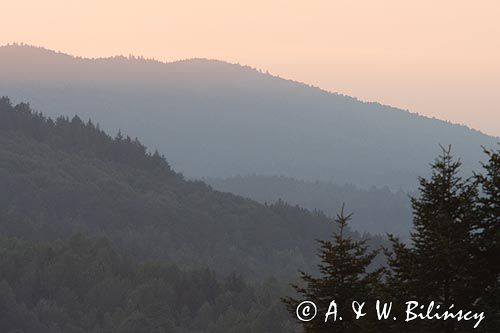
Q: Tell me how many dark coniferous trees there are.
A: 3